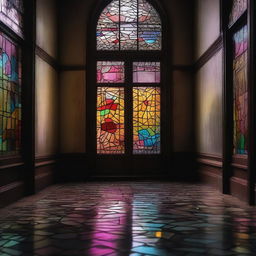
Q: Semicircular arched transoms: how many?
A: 1